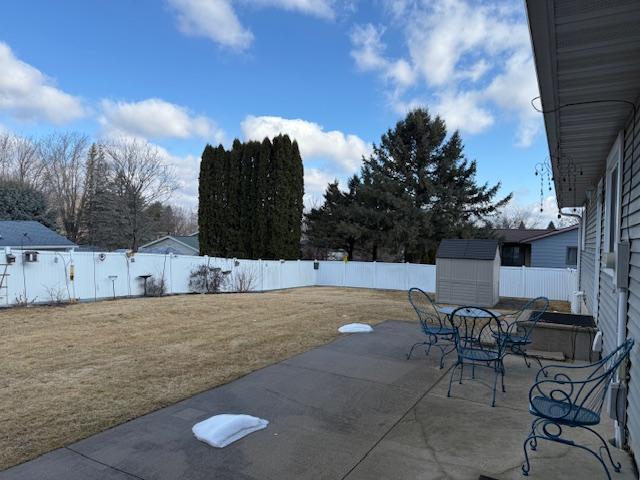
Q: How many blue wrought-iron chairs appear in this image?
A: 4